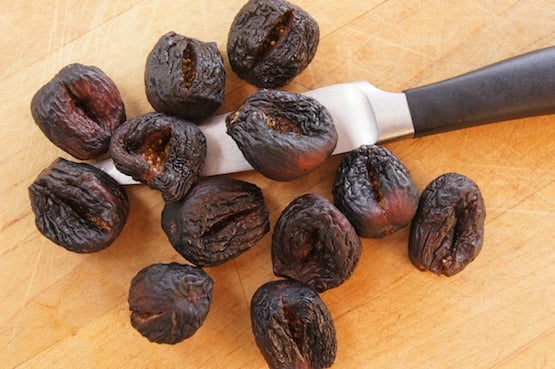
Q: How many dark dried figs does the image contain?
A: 12